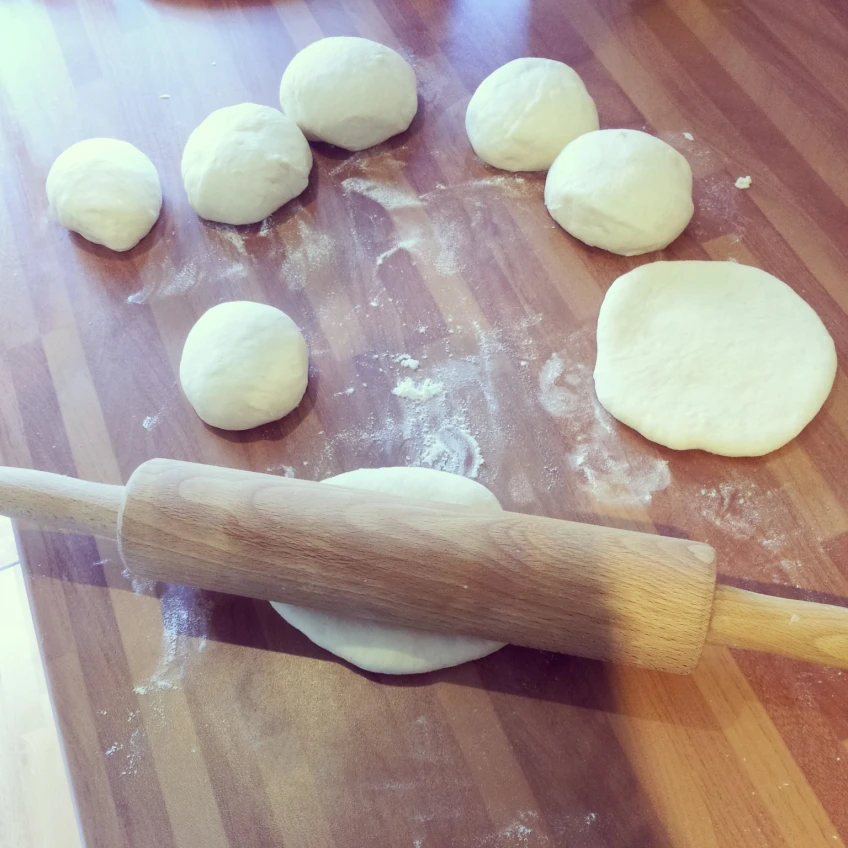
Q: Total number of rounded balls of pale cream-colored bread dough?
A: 6